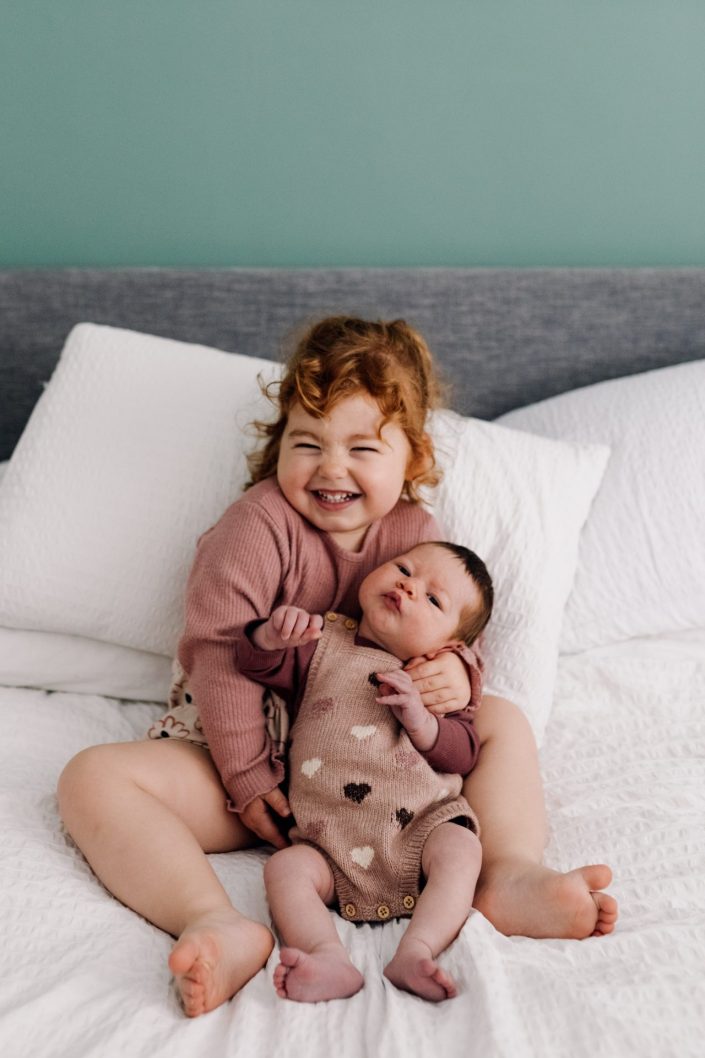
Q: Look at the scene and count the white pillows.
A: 3